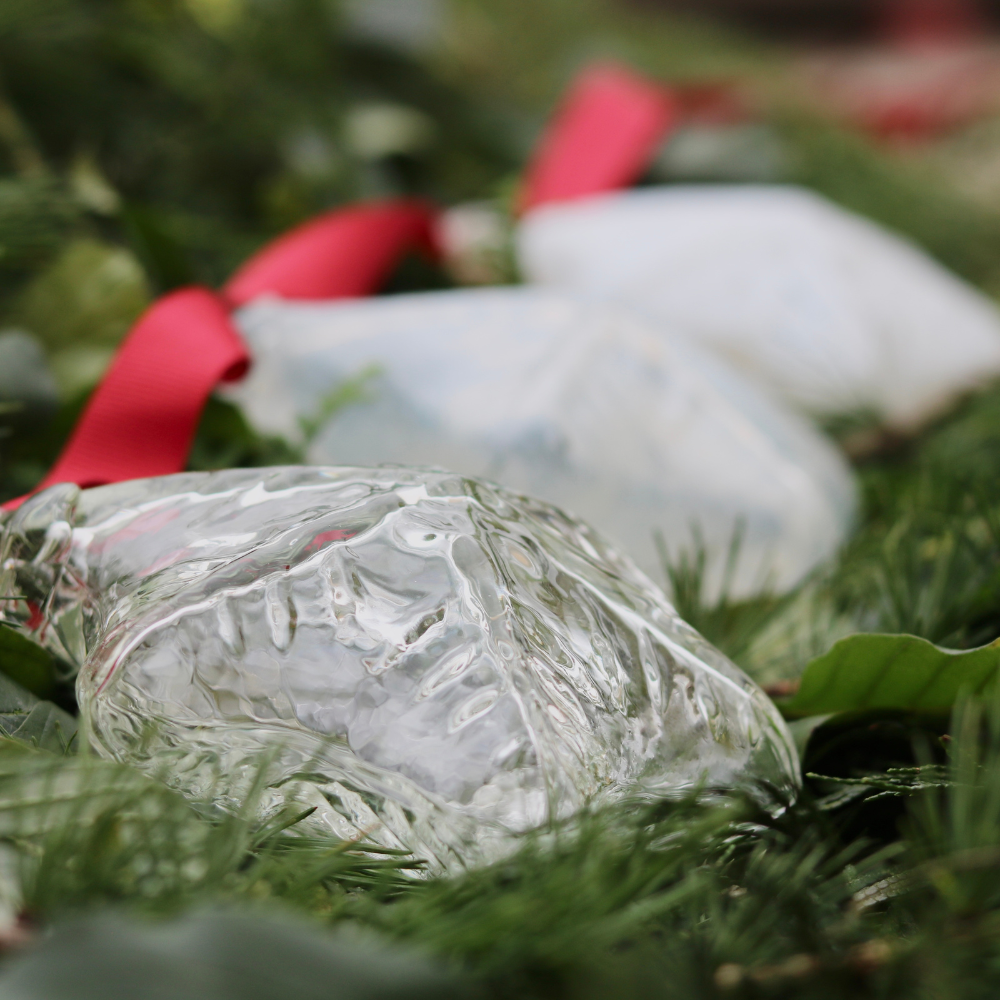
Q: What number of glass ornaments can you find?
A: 3